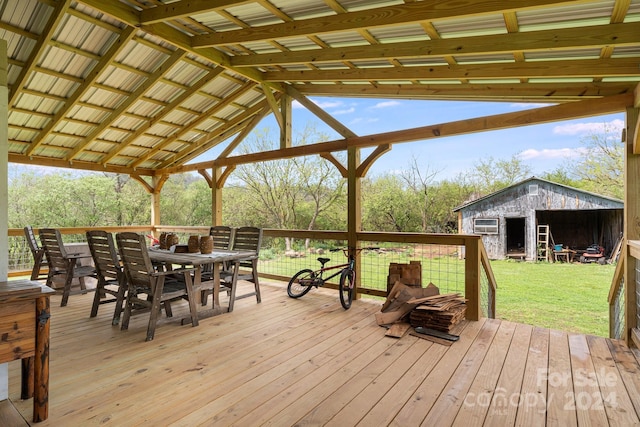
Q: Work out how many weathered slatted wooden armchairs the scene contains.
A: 6